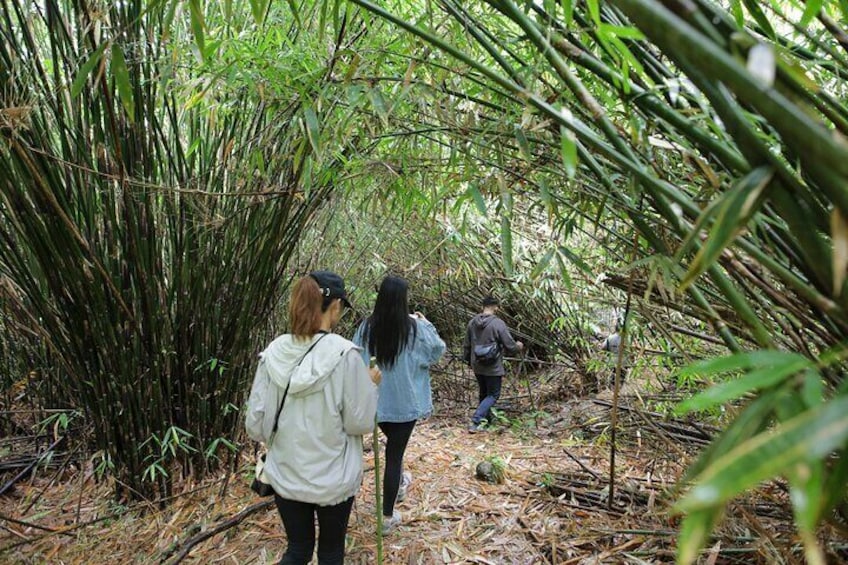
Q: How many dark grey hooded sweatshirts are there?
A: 1